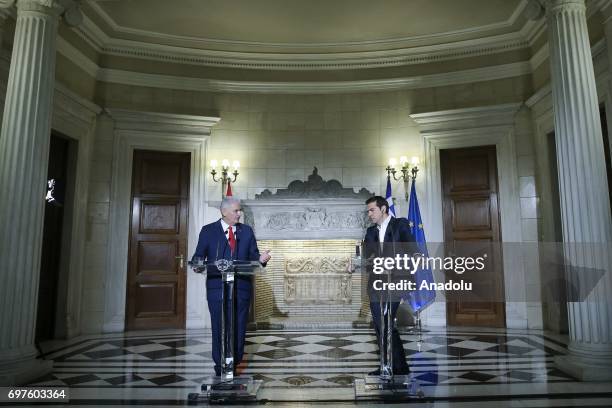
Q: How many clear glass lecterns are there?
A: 2